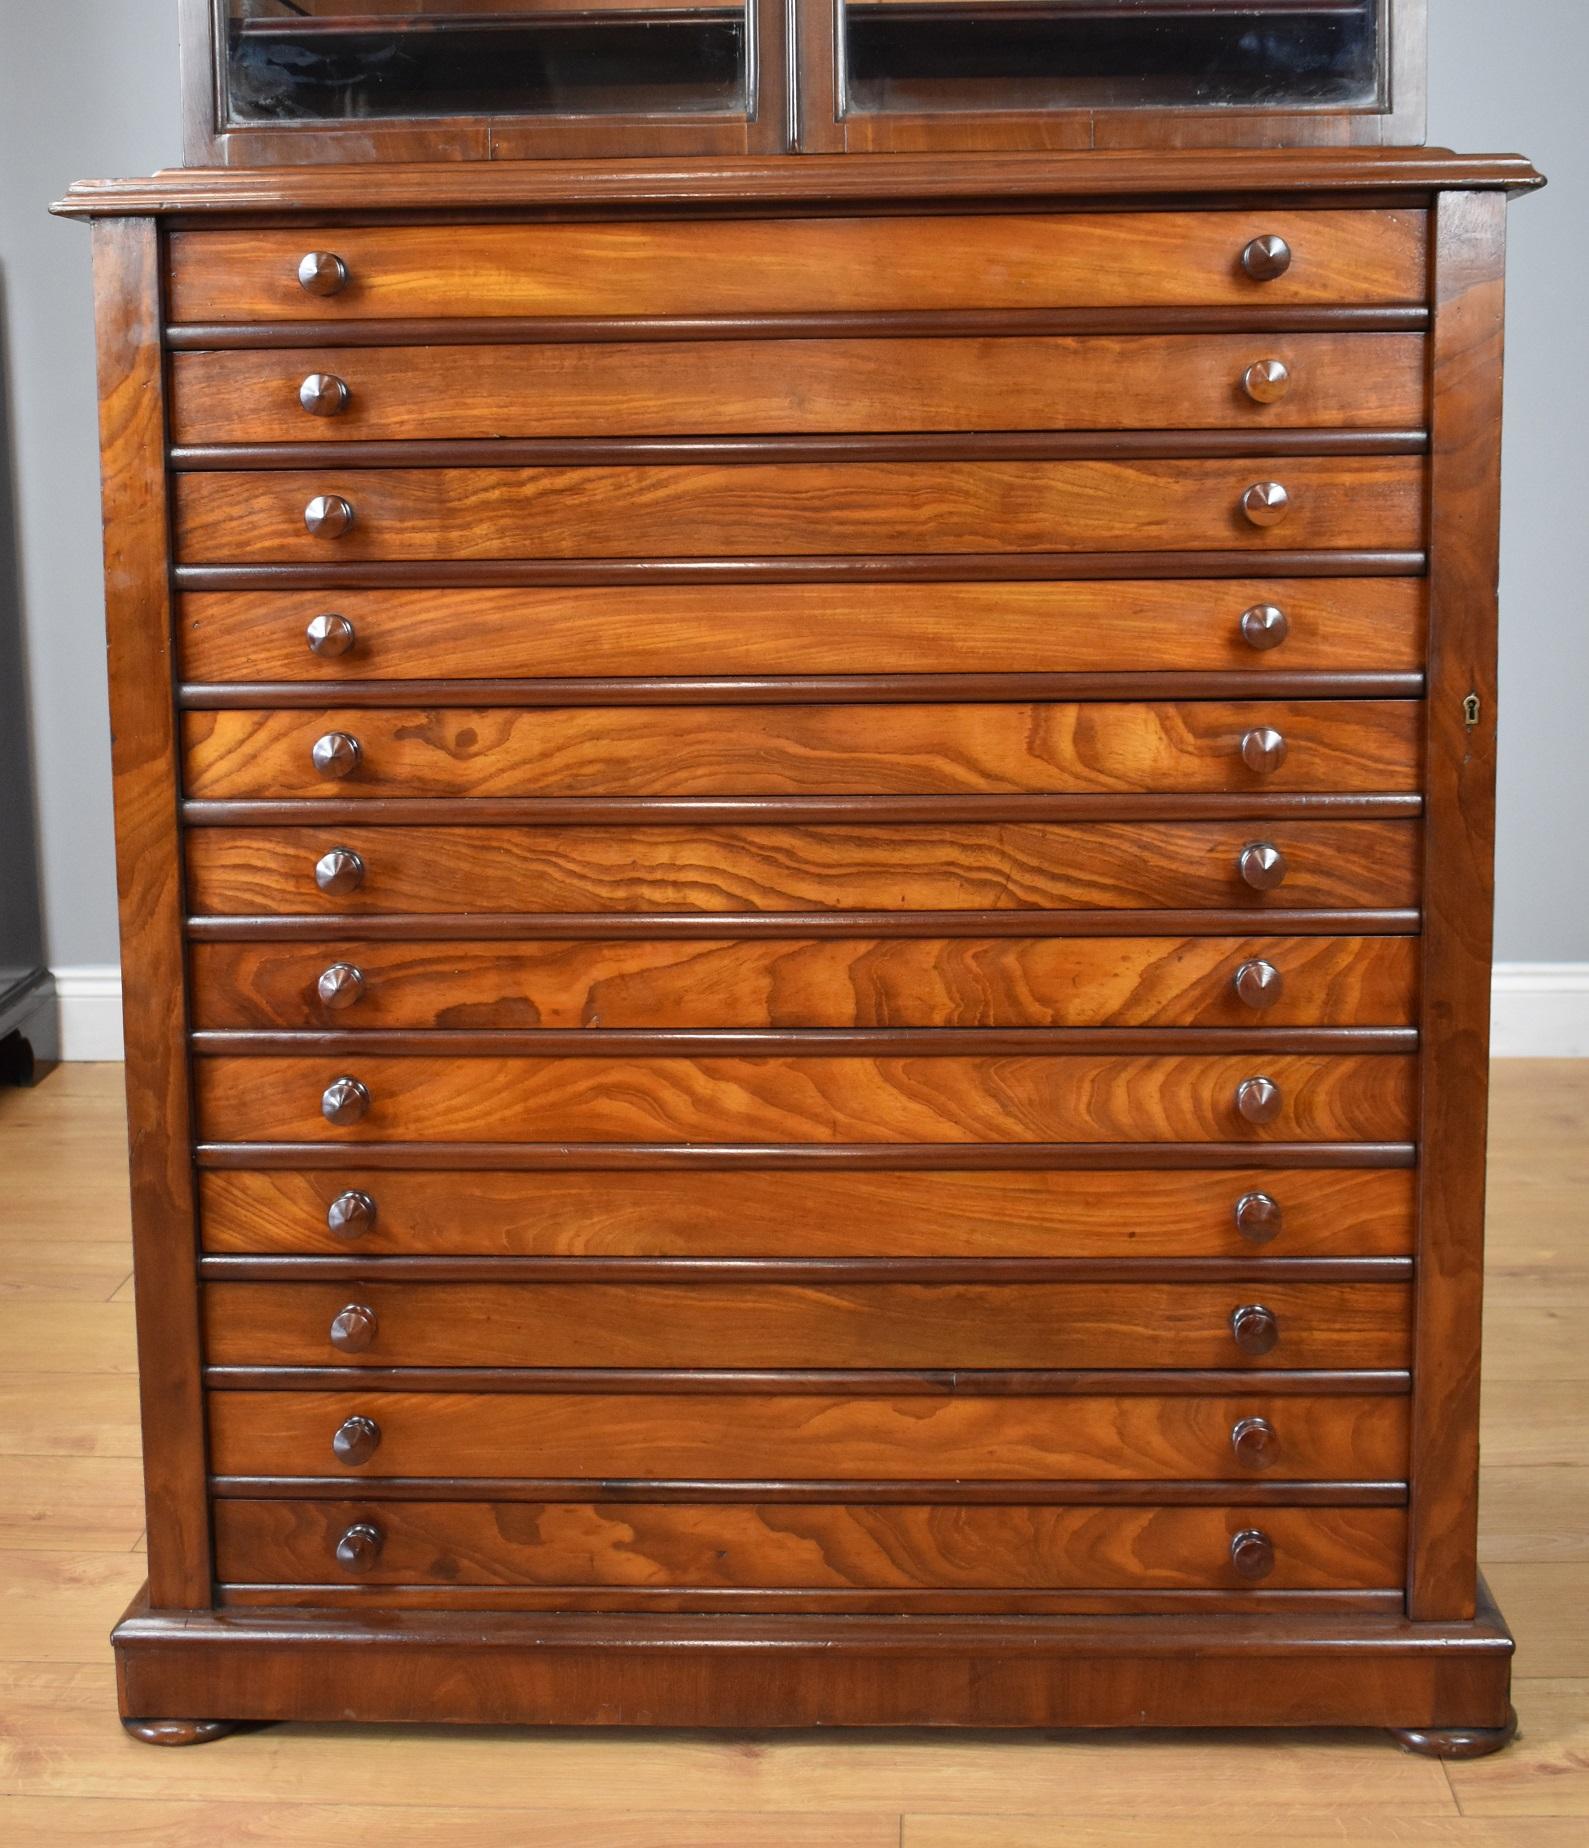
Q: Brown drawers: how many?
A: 12